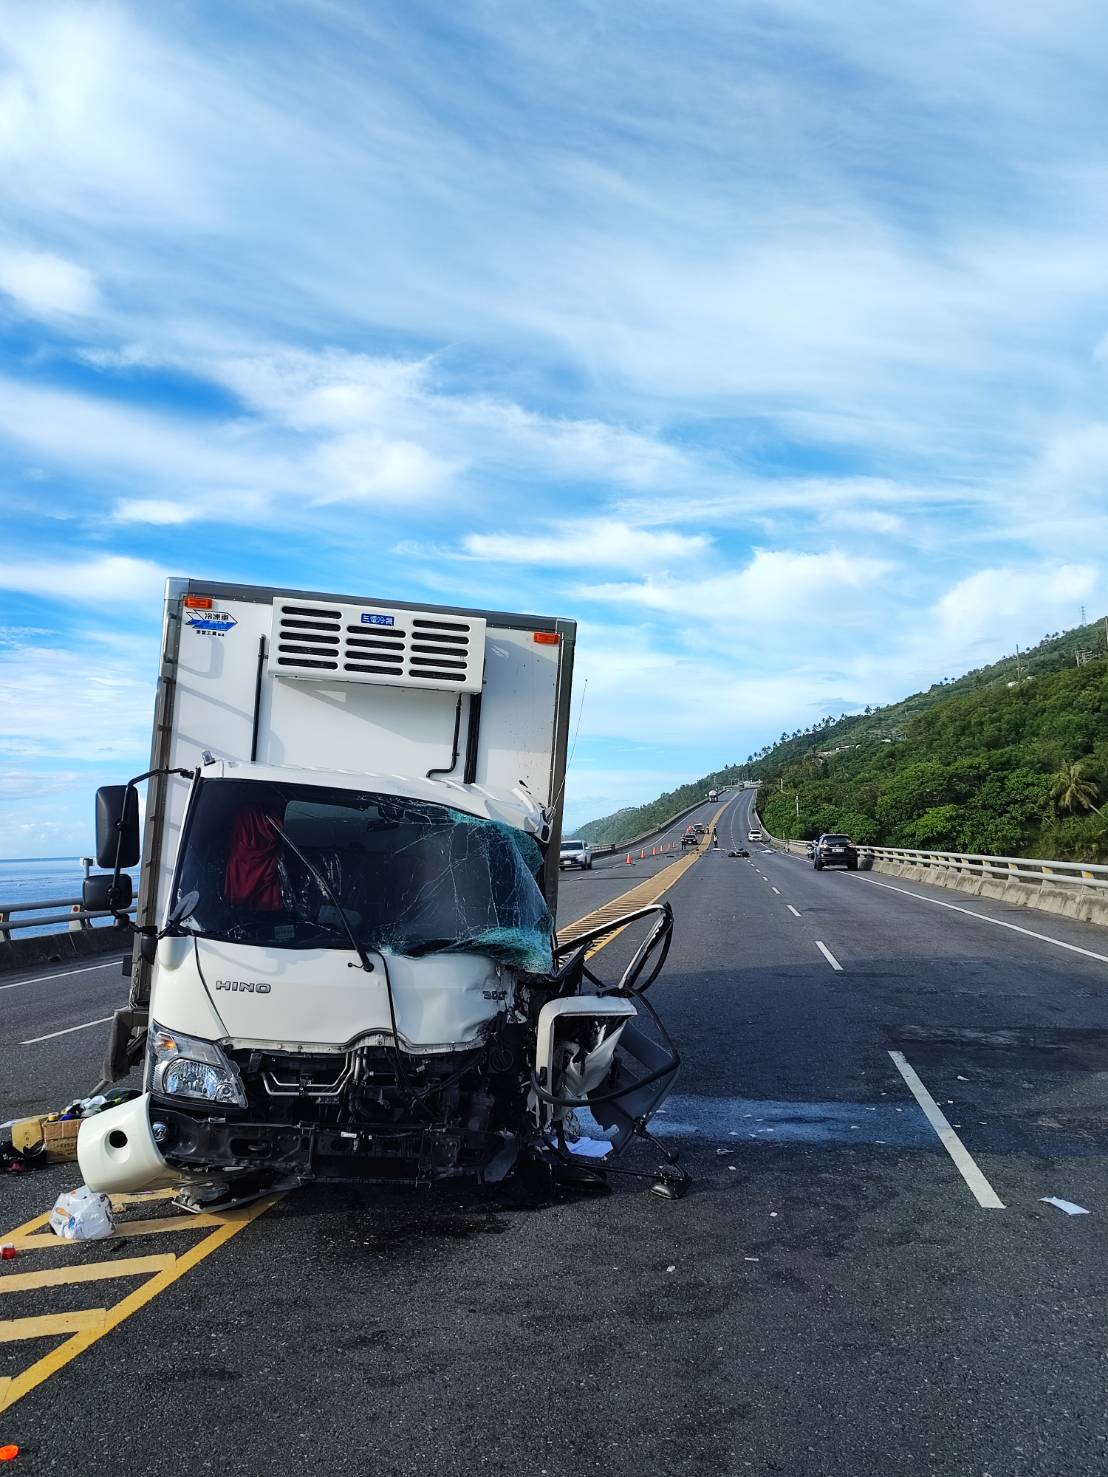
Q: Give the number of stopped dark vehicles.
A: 2